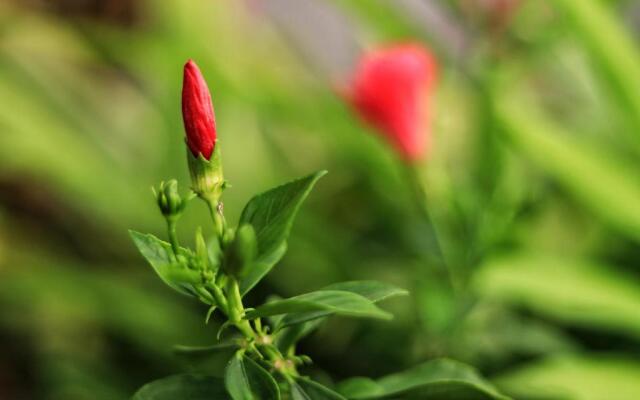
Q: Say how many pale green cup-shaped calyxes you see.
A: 1